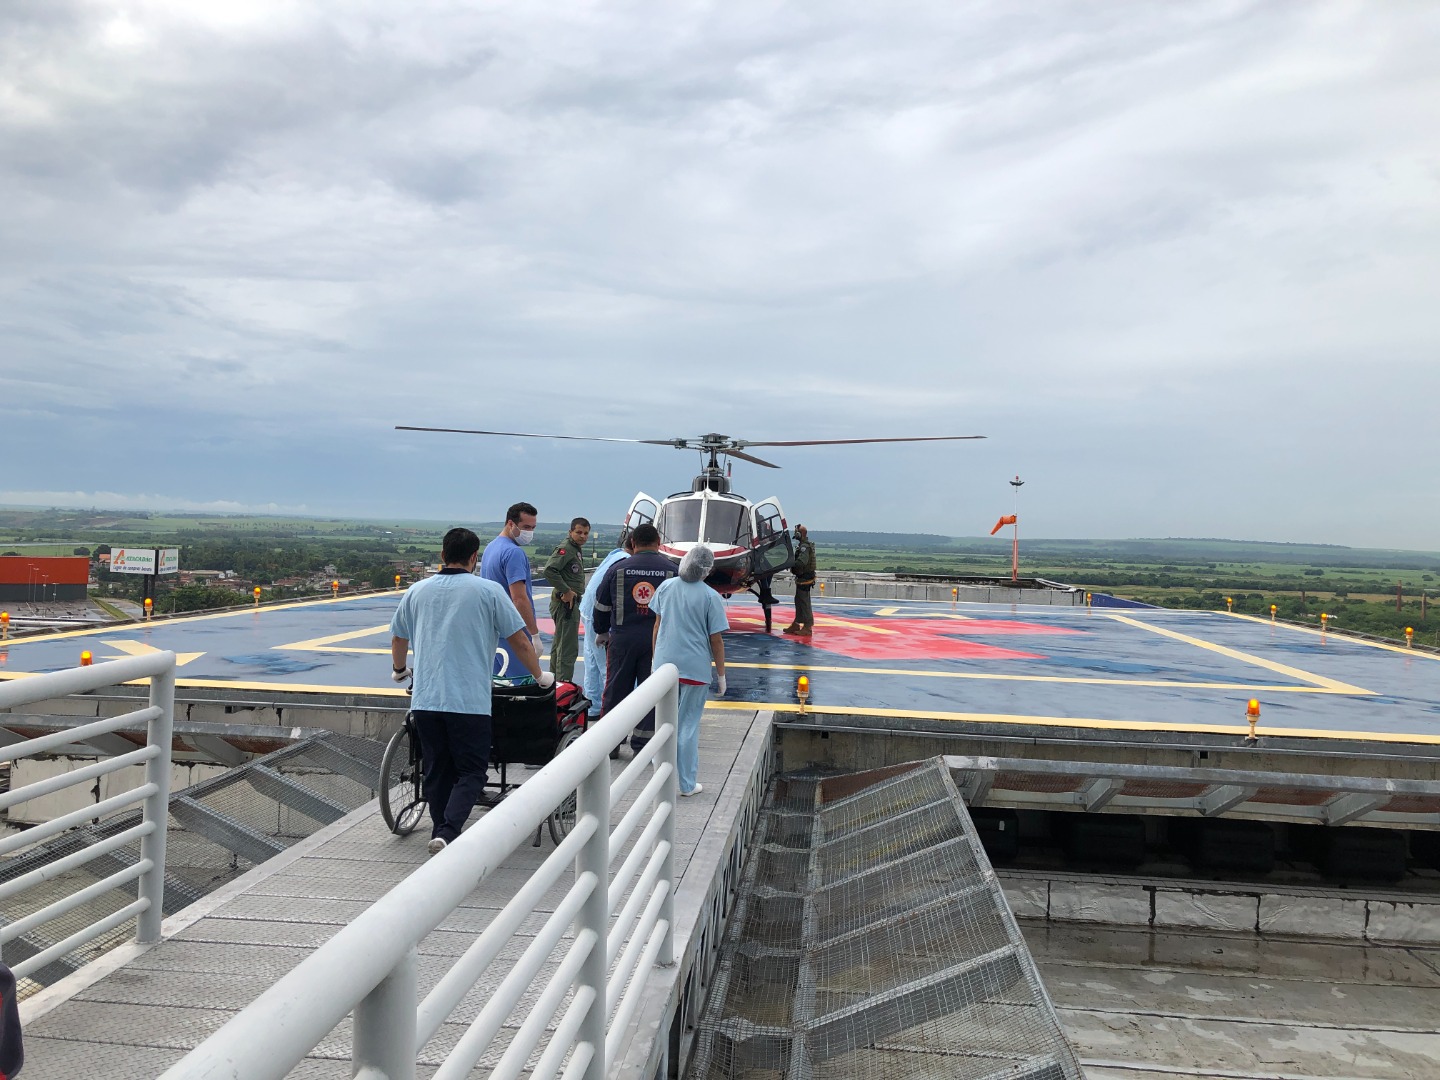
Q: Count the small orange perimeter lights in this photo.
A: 15